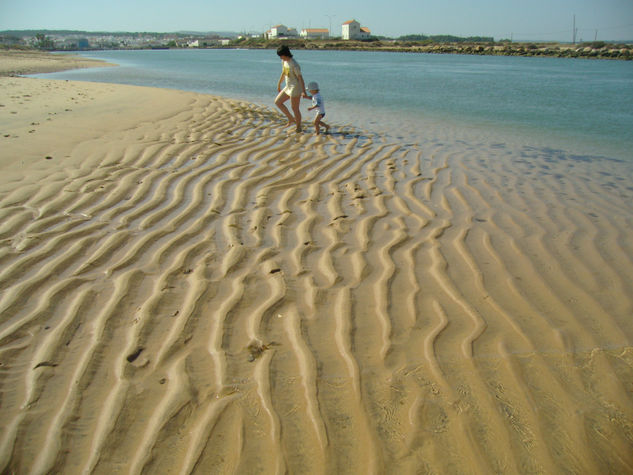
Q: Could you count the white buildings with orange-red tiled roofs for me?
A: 3